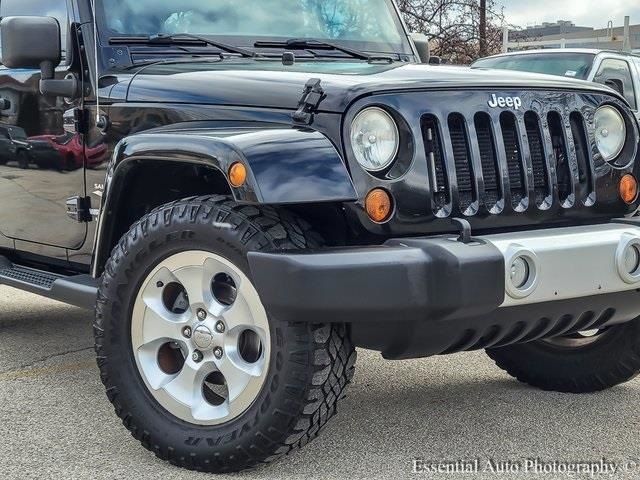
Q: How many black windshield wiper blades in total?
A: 2